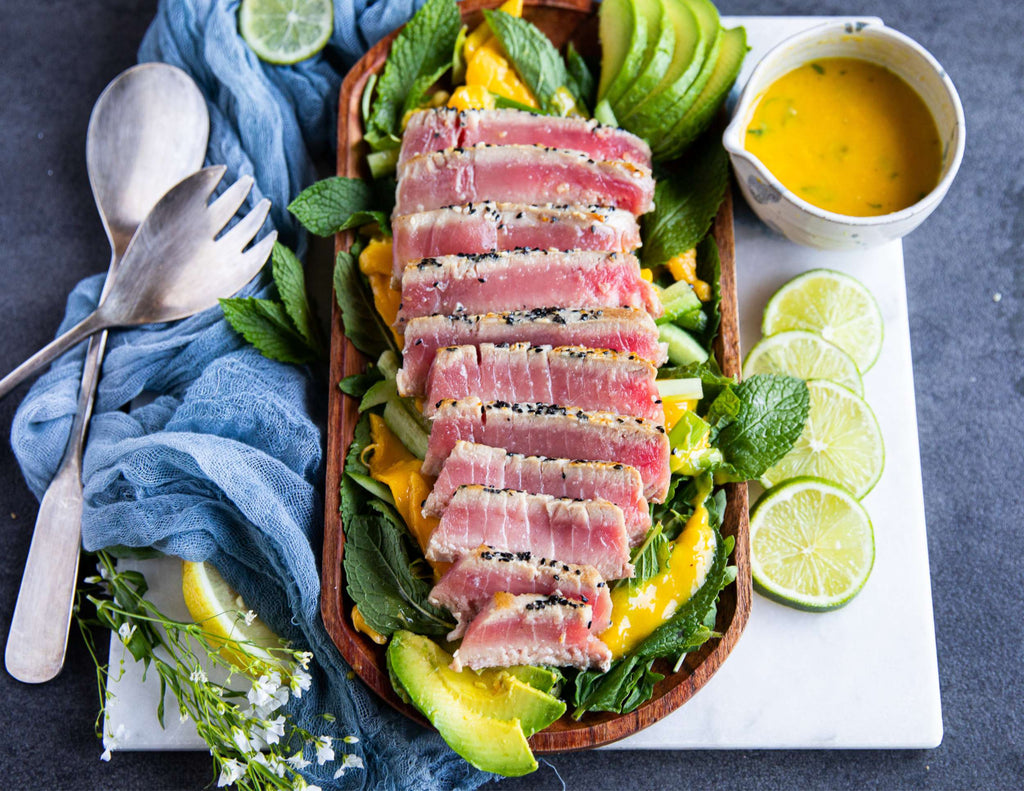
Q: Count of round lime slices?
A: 5